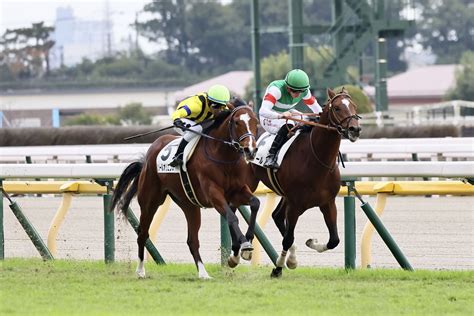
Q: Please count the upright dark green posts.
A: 4